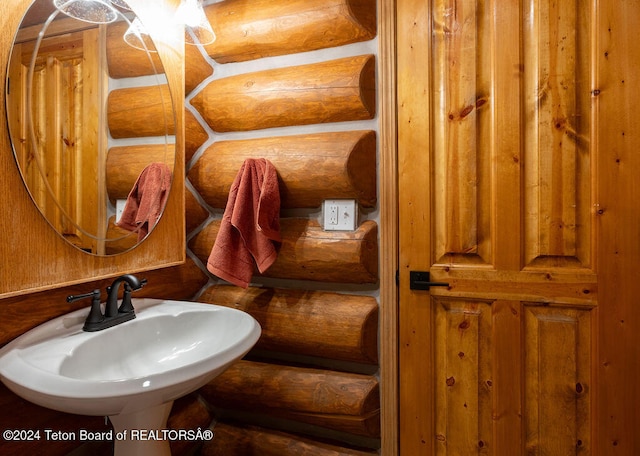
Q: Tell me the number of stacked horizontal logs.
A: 7